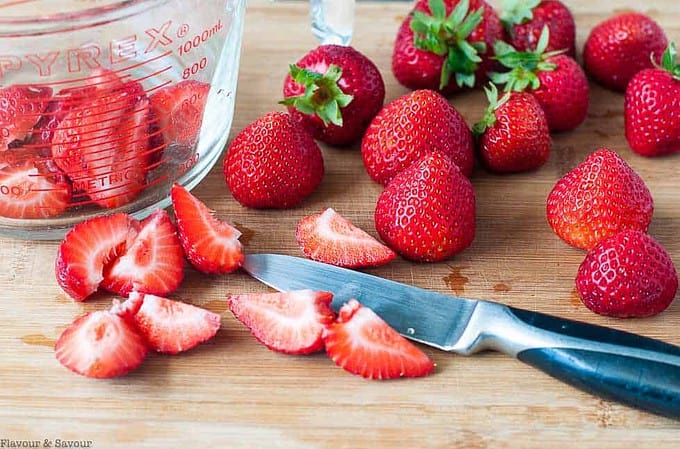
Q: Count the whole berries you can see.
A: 12